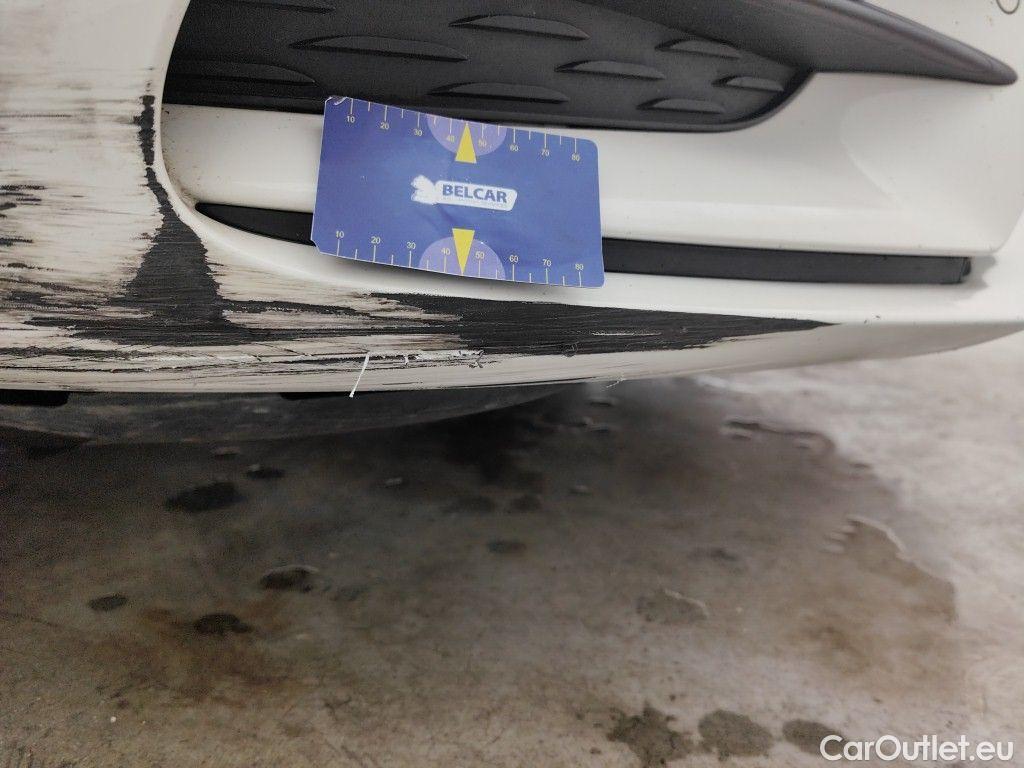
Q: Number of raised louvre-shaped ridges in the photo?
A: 9